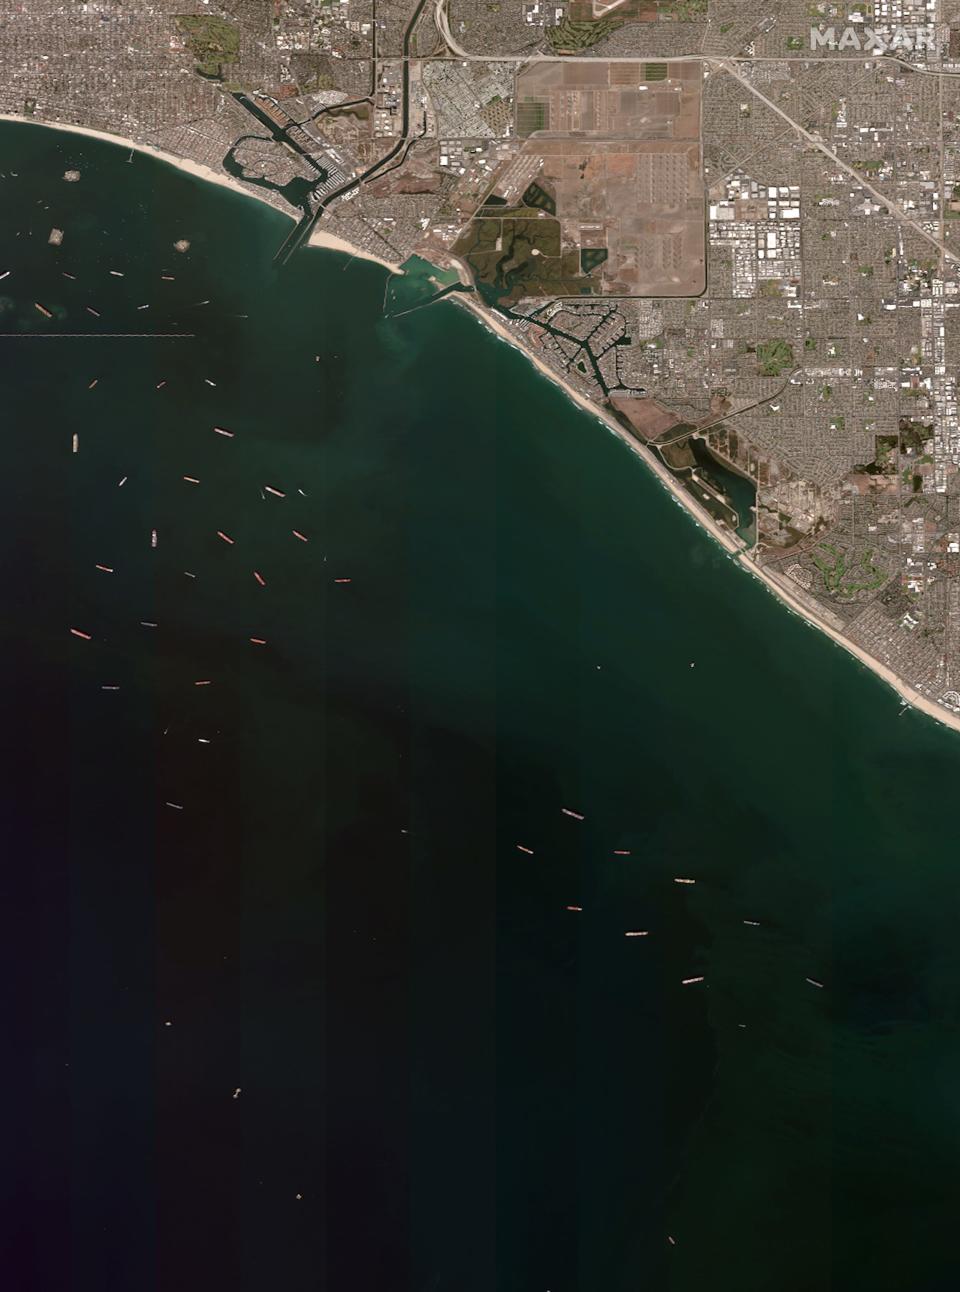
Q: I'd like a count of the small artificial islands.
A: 3